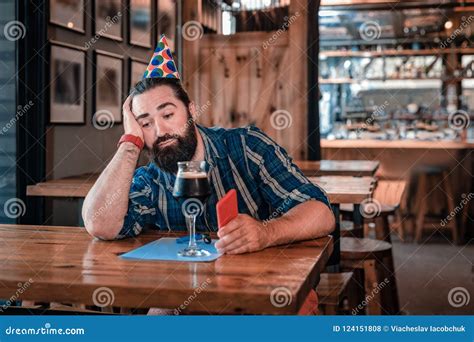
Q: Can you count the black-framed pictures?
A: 7